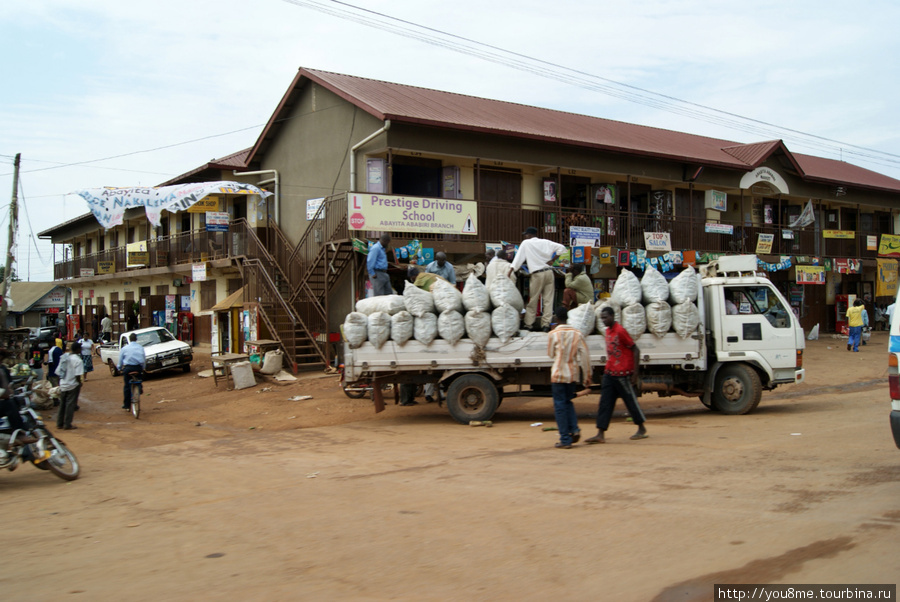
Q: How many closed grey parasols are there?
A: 0